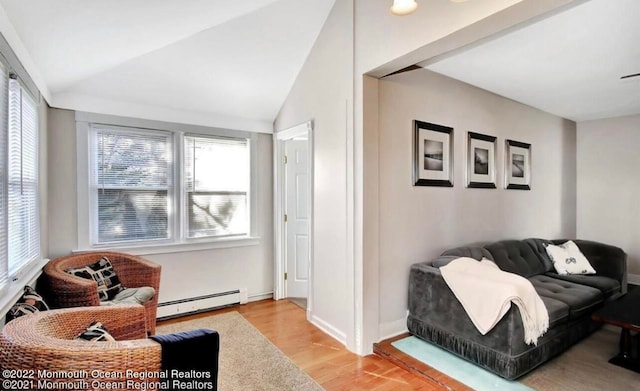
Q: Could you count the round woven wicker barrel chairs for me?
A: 2